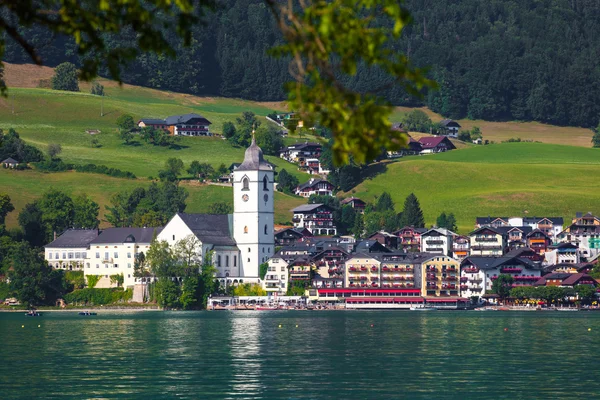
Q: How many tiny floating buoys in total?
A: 7